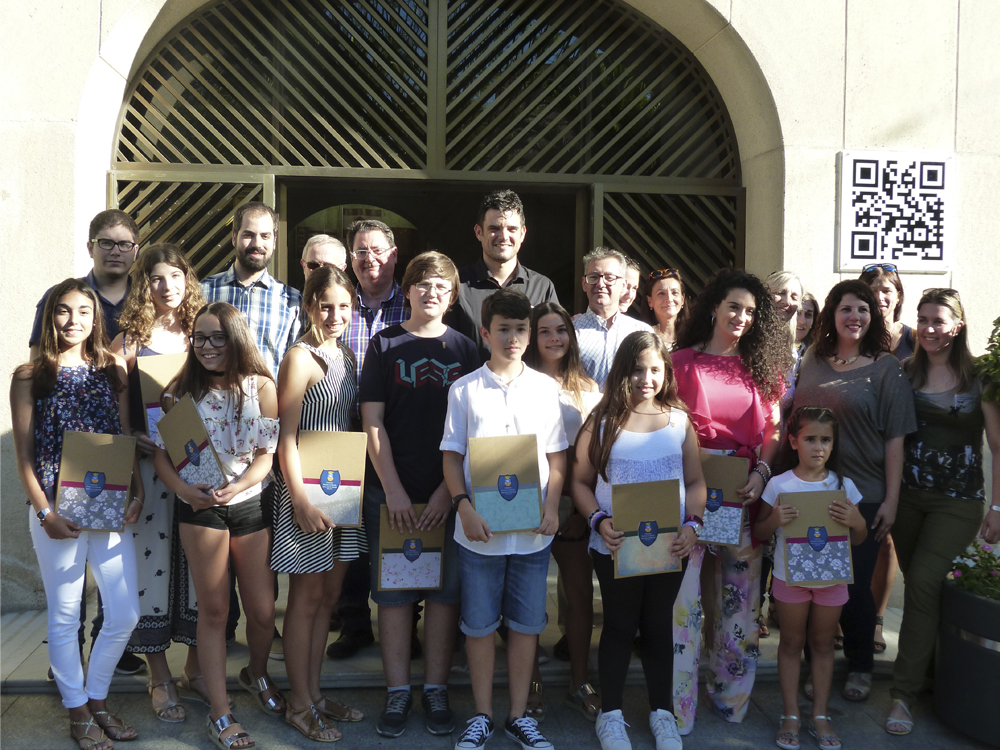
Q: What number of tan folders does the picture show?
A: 9